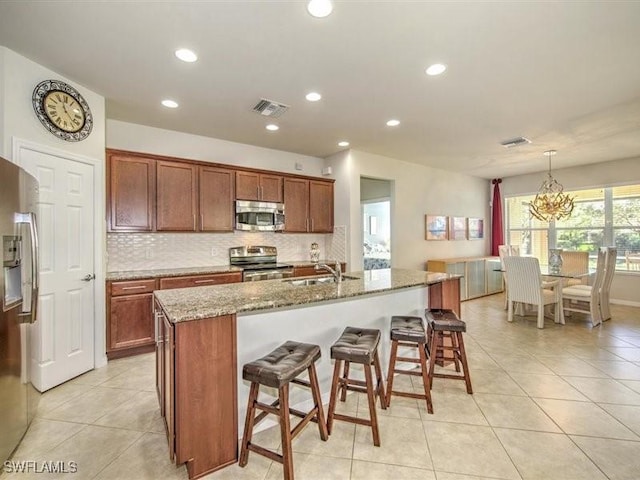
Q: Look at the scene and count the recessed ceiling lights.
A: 8